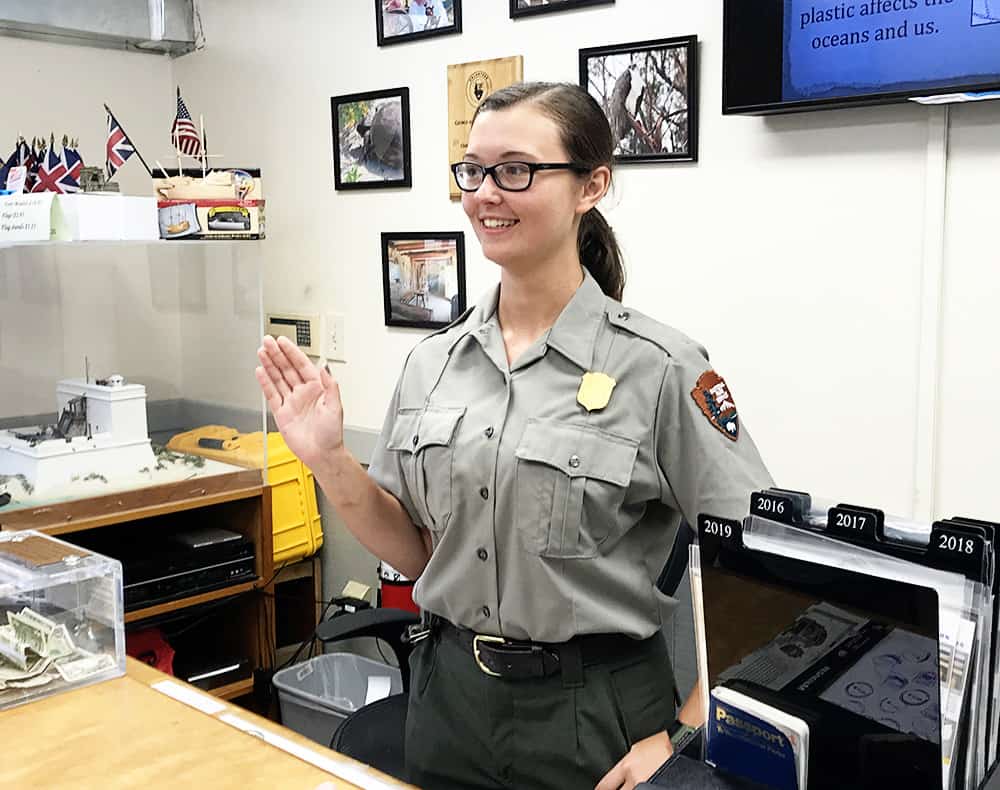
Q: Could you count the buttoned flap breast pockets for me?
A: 2